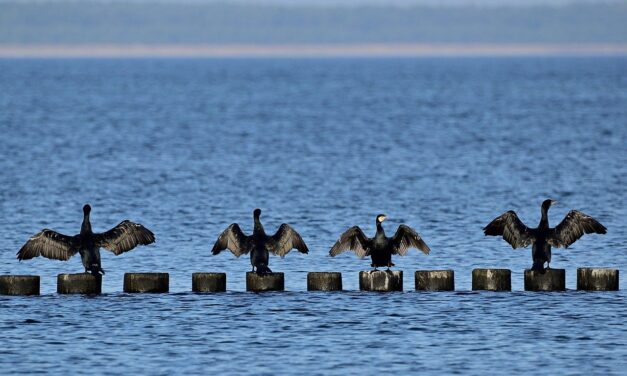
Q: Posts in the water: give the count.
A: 11